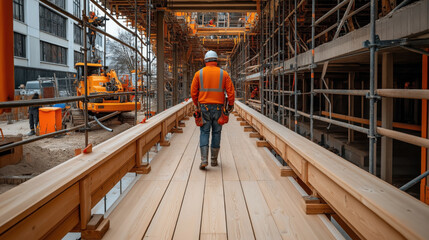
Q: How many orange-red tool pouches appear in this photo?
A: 2